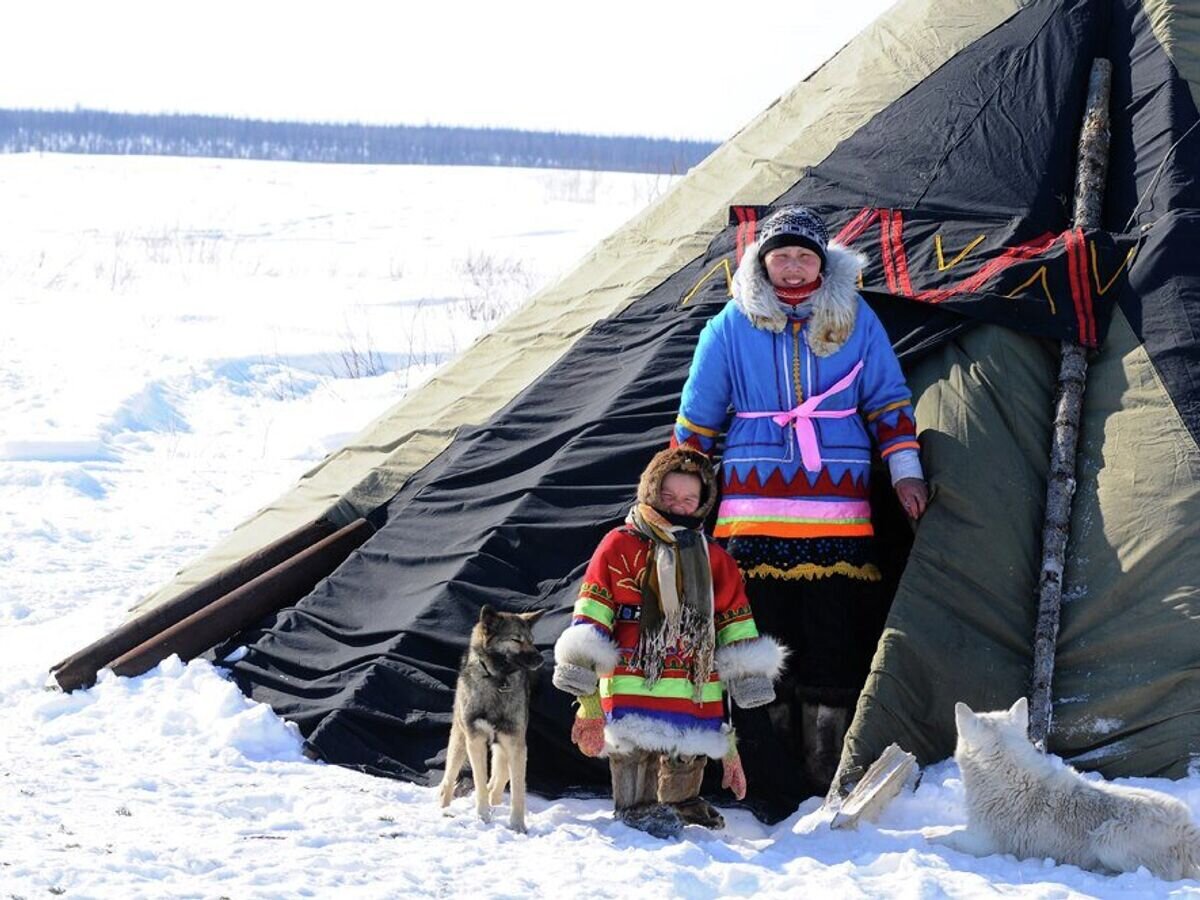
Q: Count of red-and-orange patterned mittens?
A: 2